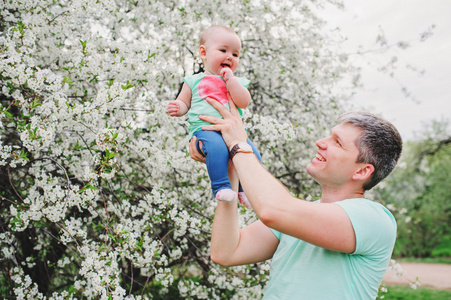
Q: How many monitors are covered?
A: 0